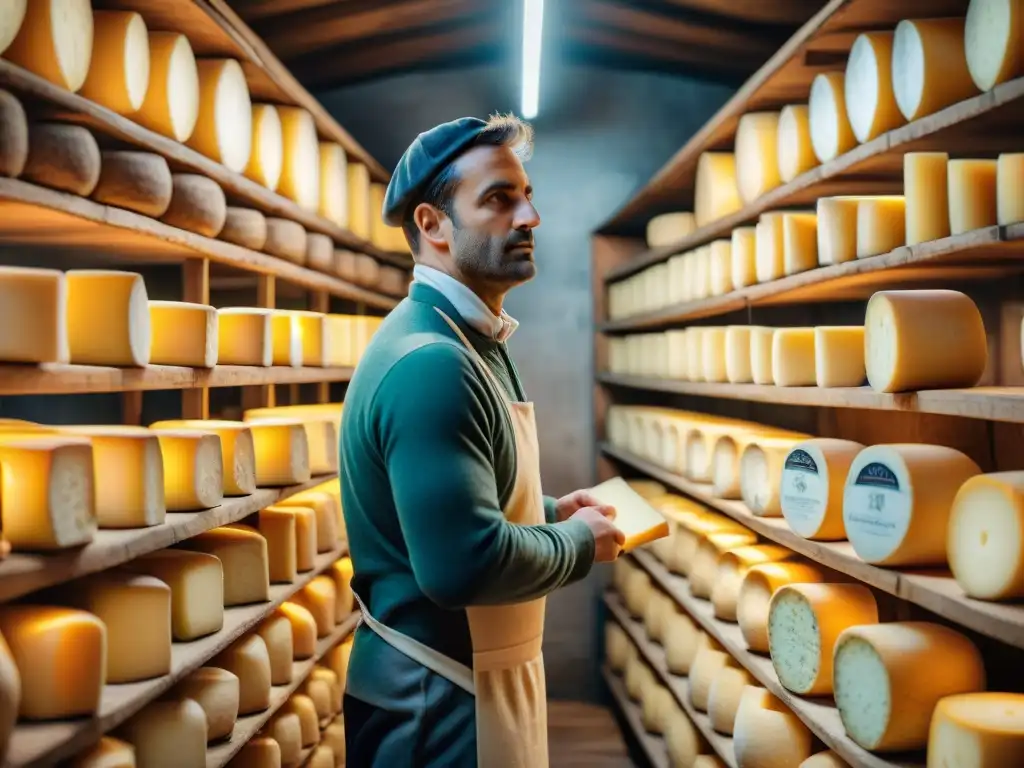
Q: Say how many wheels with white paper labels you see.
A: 2